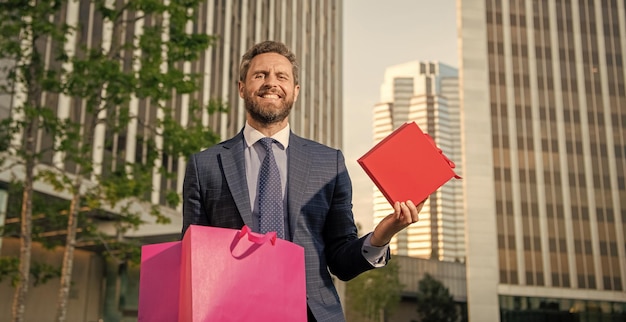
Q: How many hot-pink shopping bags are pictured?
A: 2